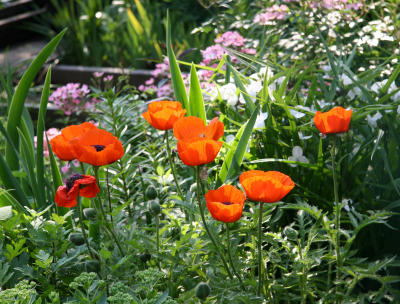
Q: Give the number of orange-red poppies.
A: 8